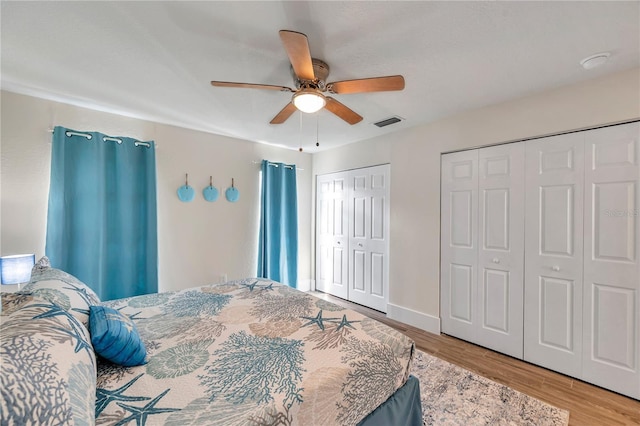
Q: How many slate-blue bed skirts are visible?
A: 1